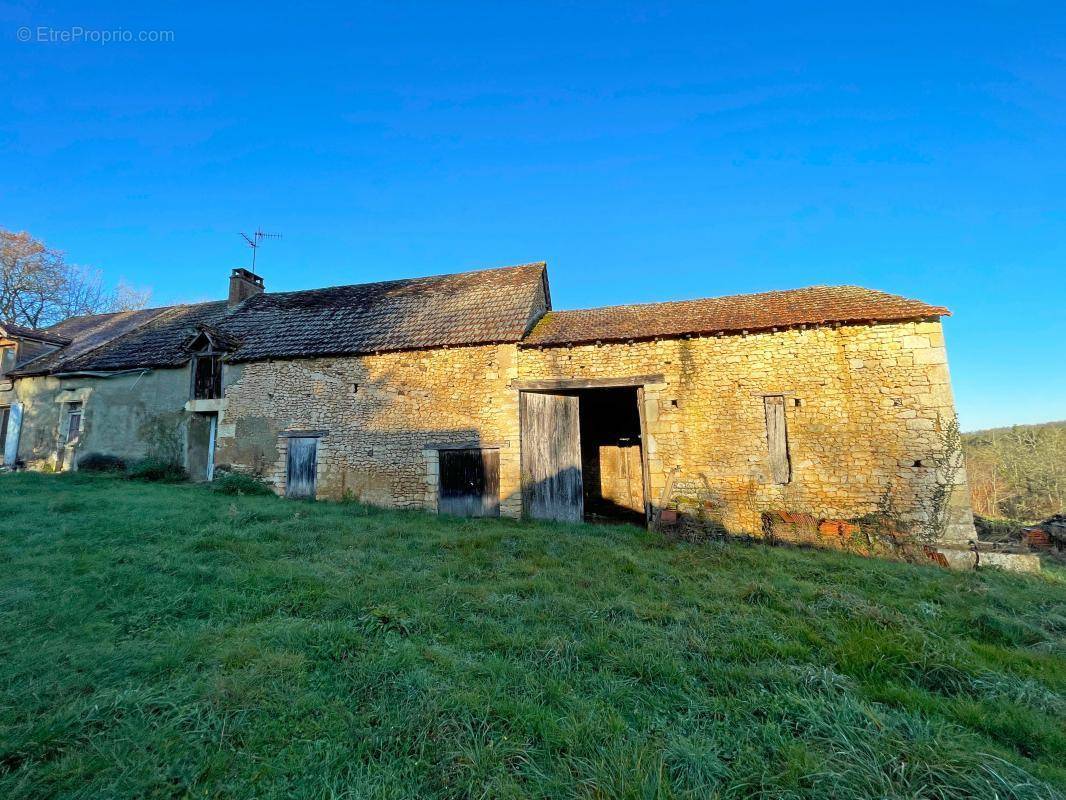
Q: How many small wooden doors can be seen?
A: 2